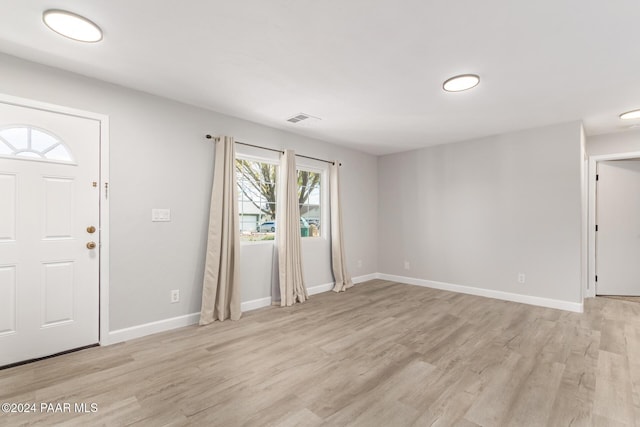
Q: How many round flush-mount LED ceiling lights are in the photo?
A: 3